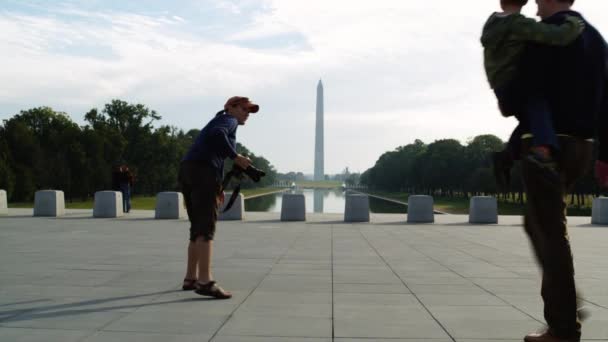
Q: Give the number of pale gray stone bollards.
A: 10